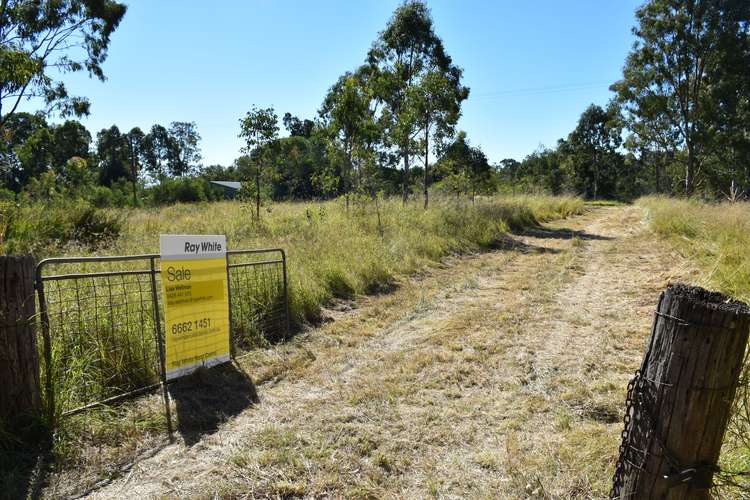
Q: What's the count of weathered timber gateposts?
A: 2